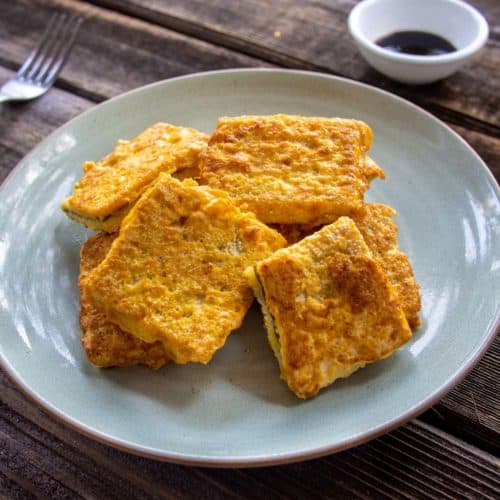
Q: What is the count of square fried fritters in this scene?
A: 6